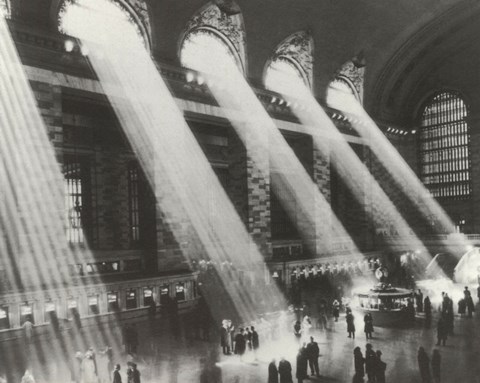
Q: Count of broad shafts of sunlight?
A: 5